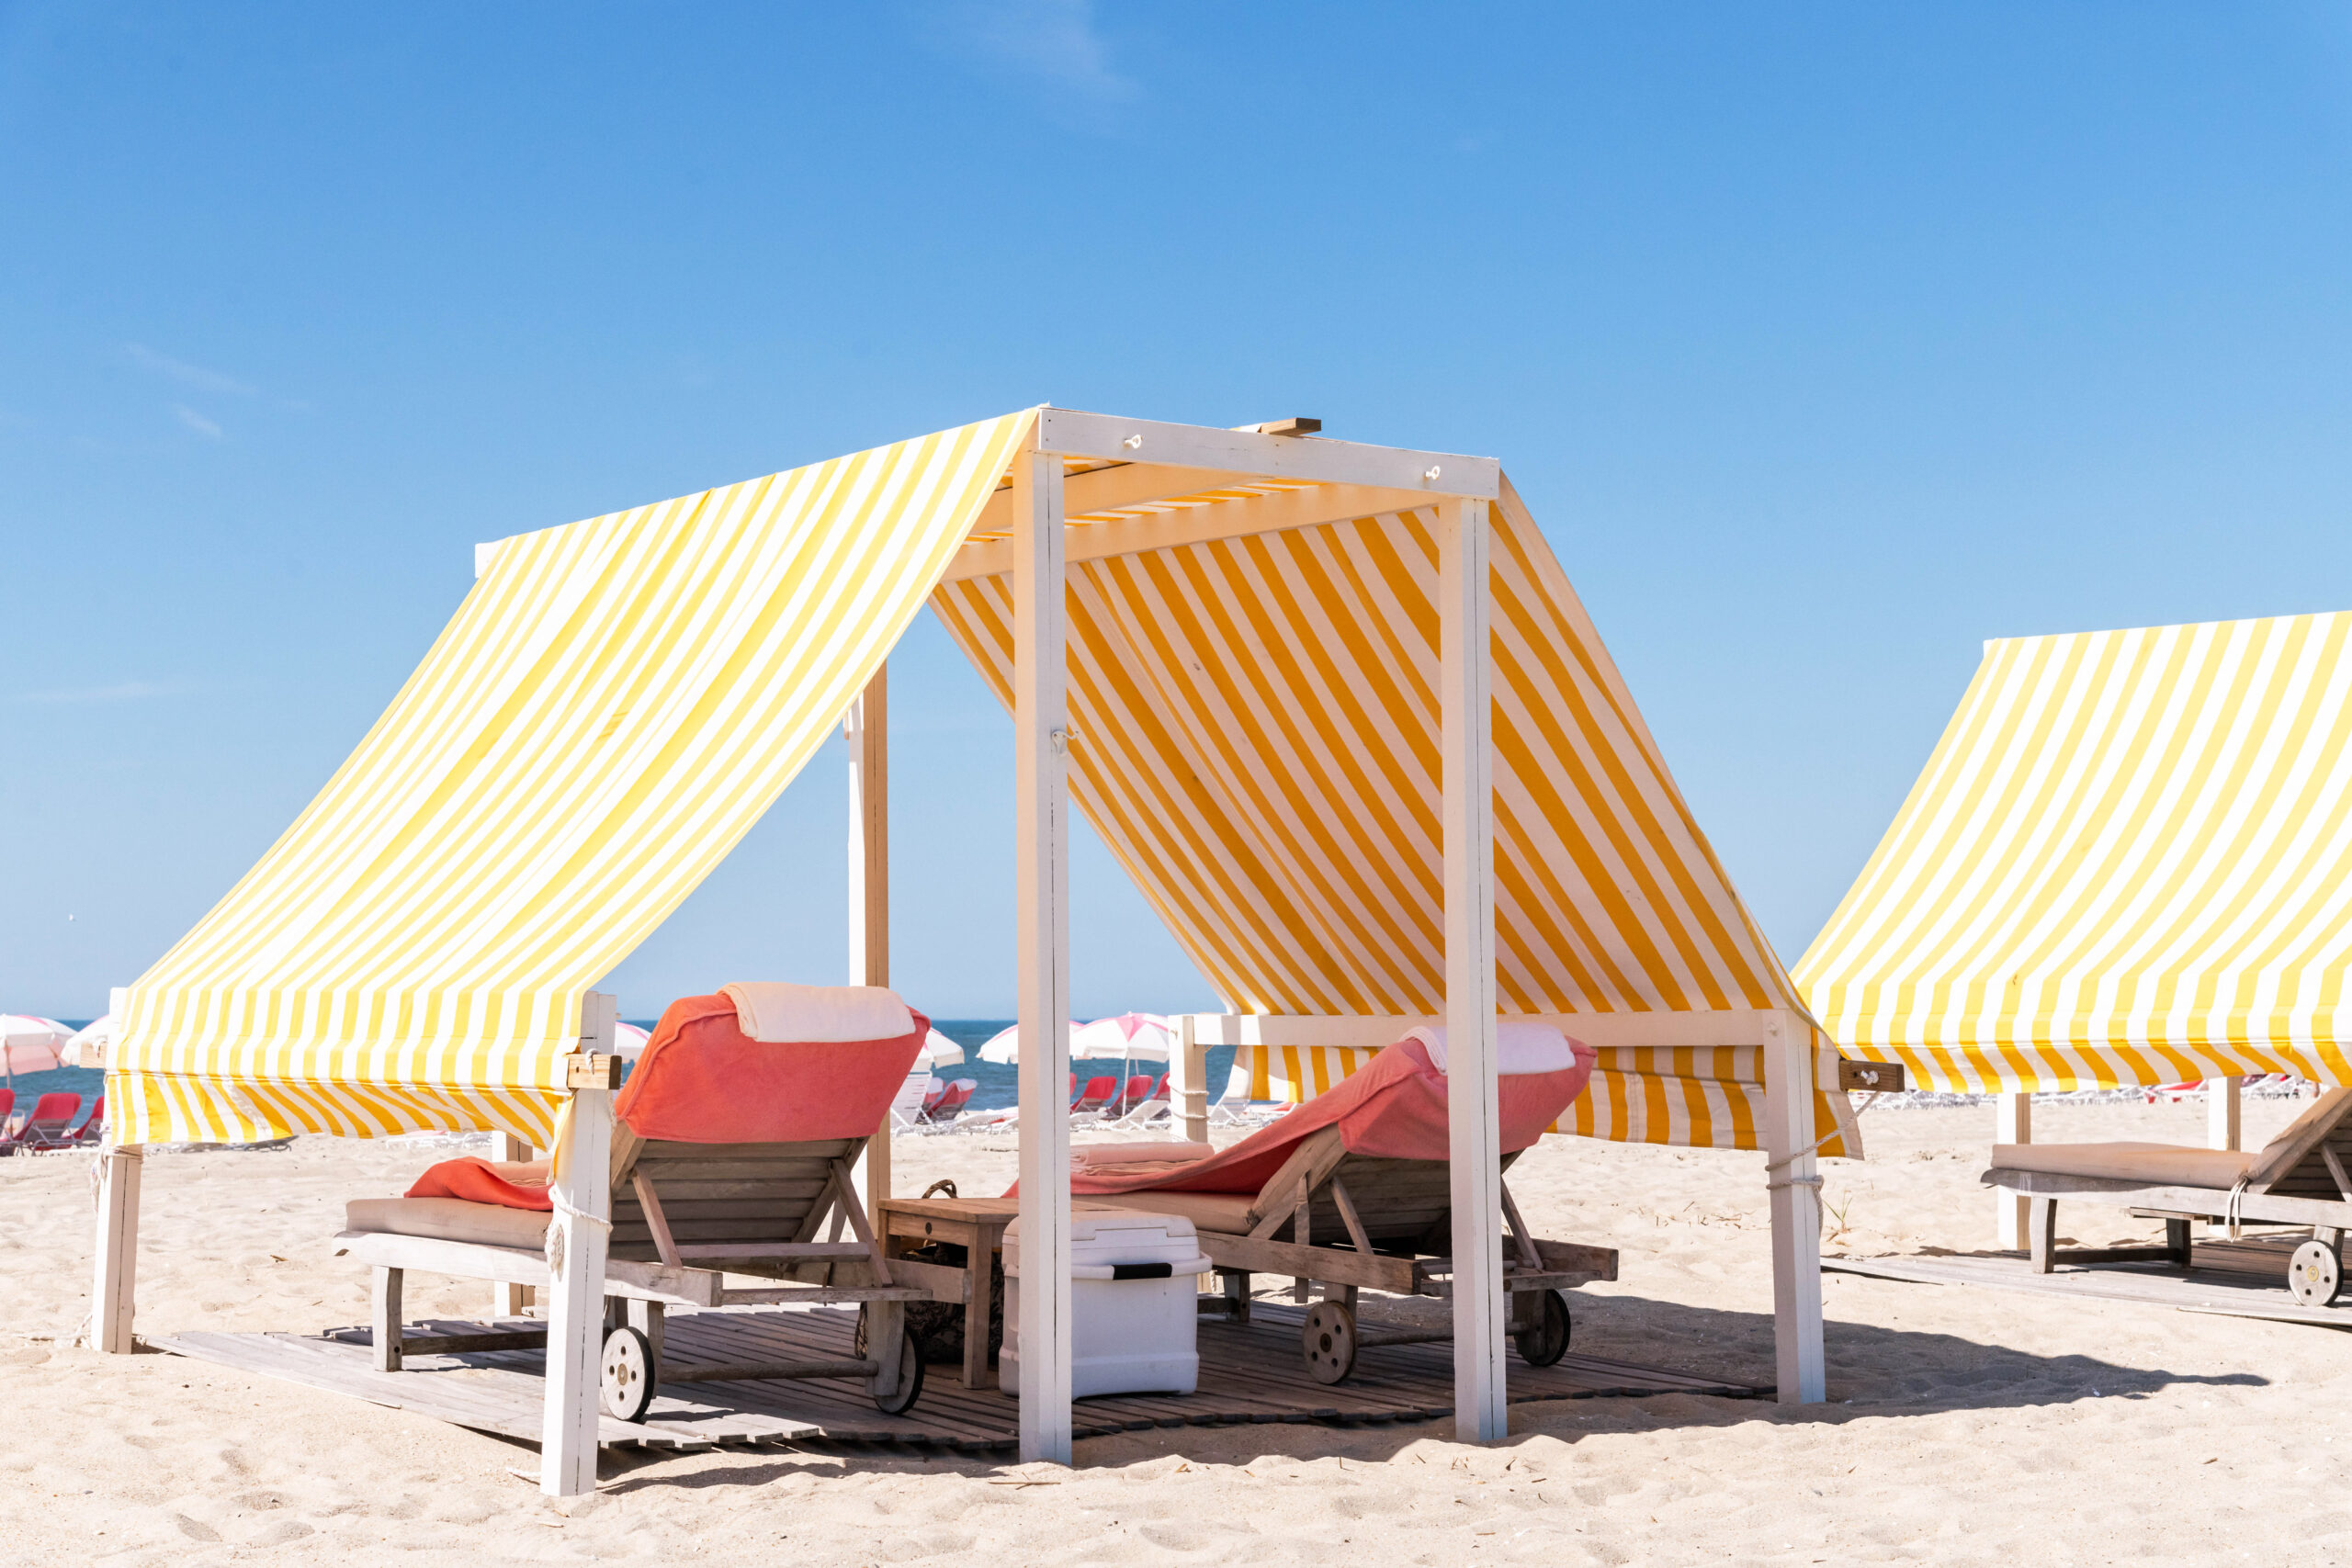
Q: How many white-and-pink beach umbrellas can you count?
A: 6